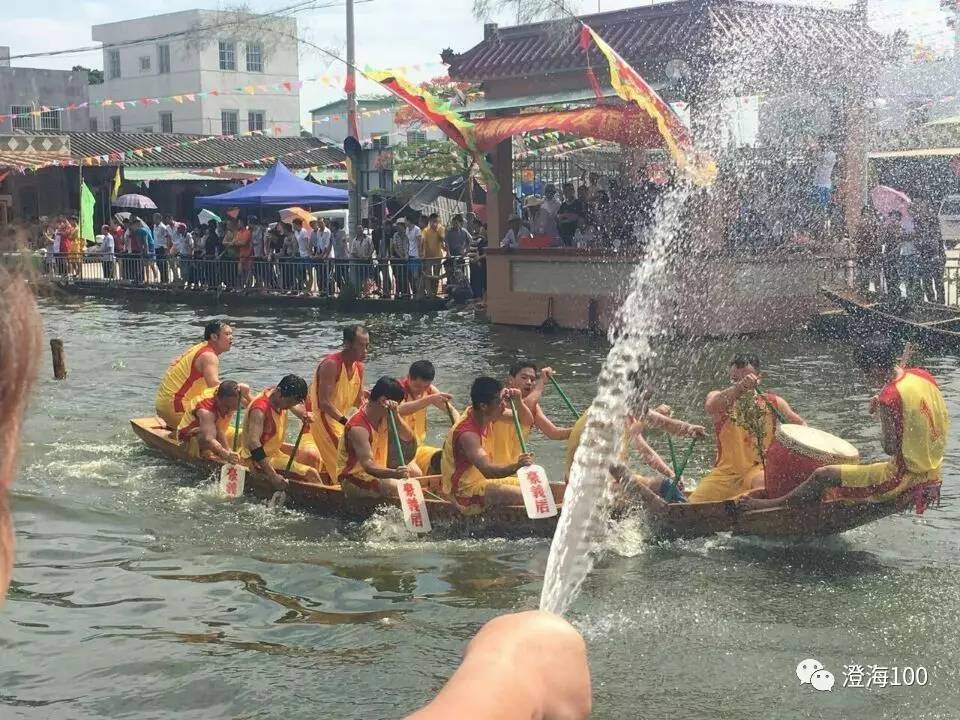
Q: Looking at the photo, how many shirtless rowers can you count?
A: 0